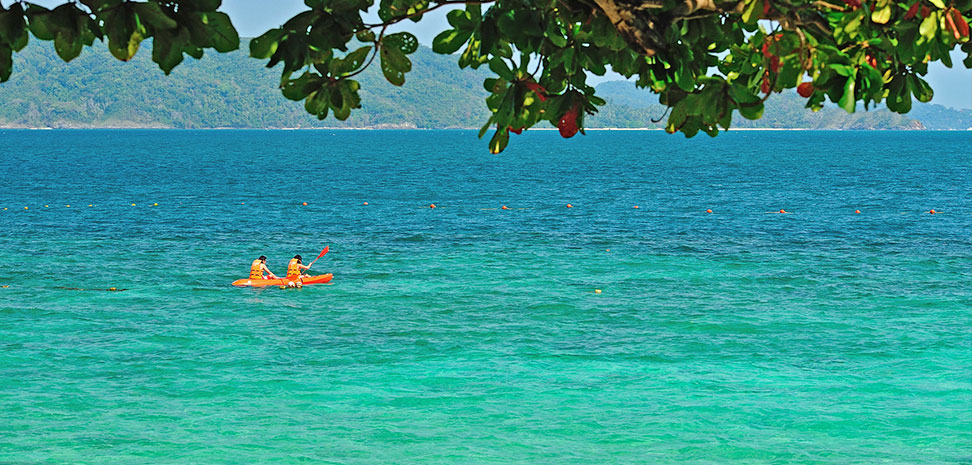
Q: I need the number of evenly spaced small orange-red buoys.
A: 10